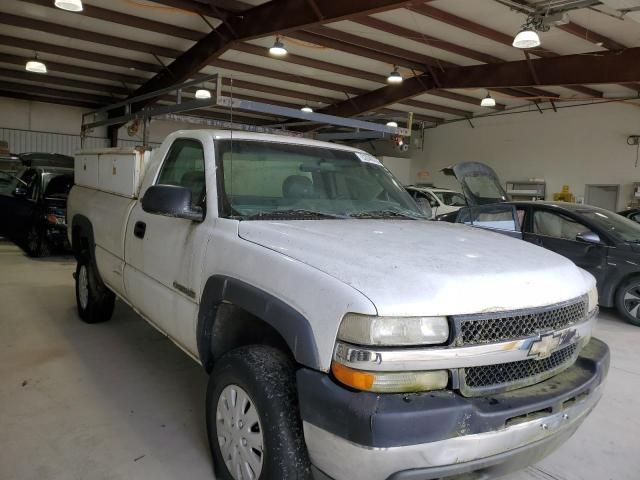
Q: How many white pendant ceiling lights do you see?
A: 9